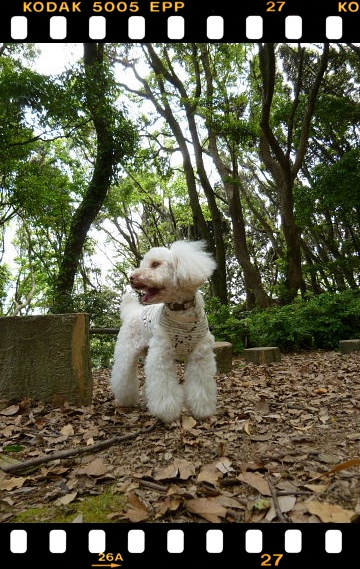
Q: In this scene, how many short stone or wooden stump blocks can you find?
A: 4